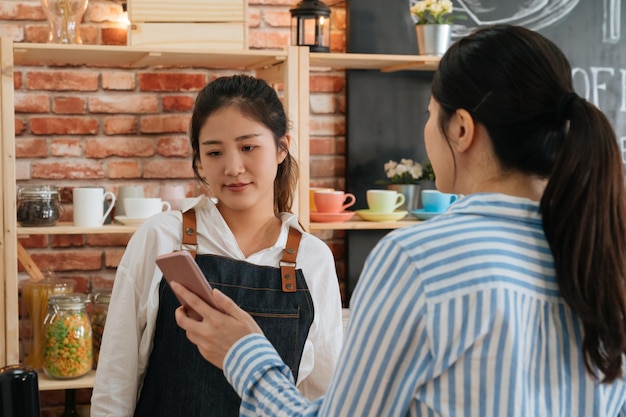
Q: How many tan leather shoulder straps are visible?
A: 2